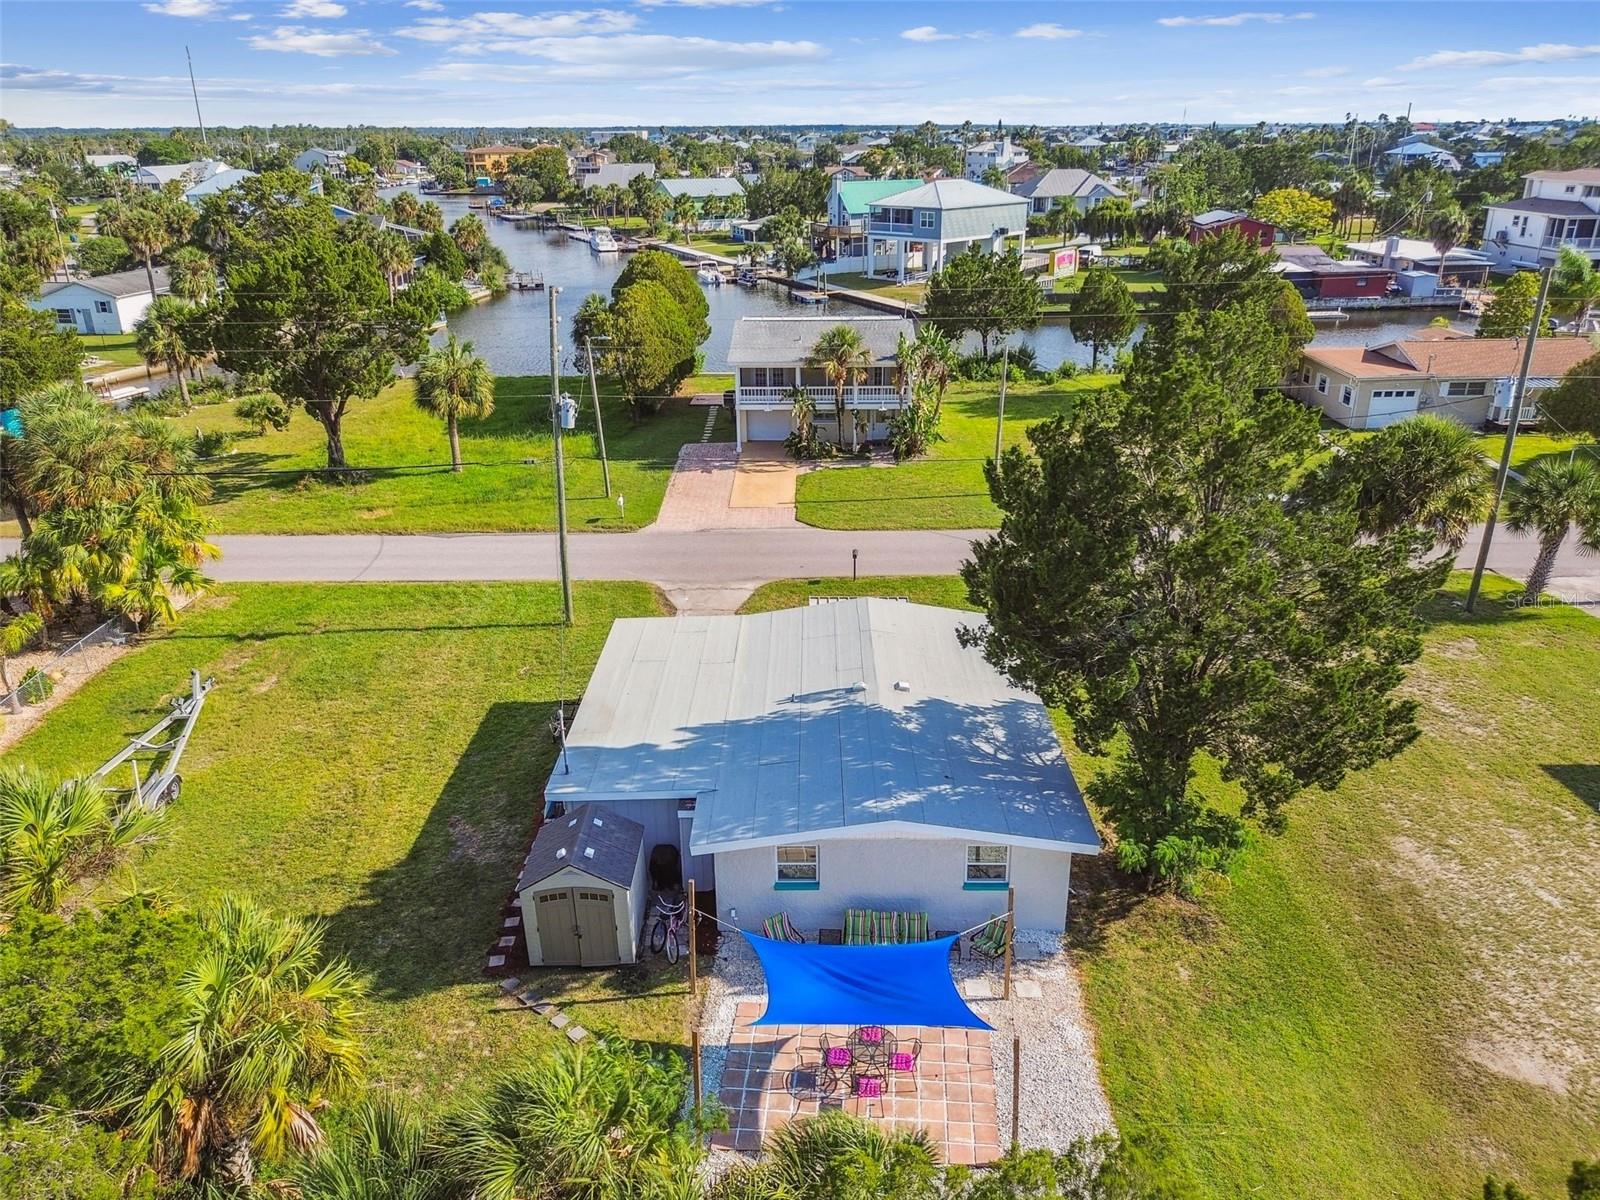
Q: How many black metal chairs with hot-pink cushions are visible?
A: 4